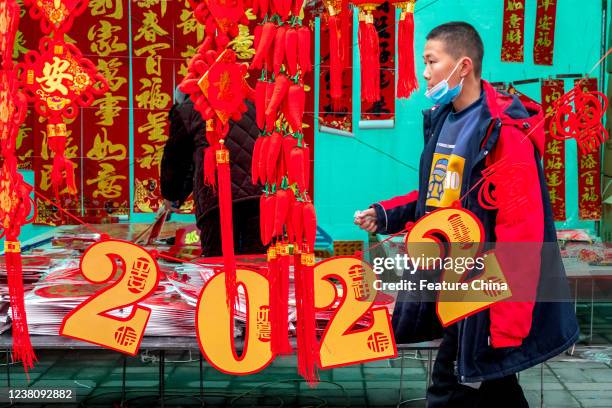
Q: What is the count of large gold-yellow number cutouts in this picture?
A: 4